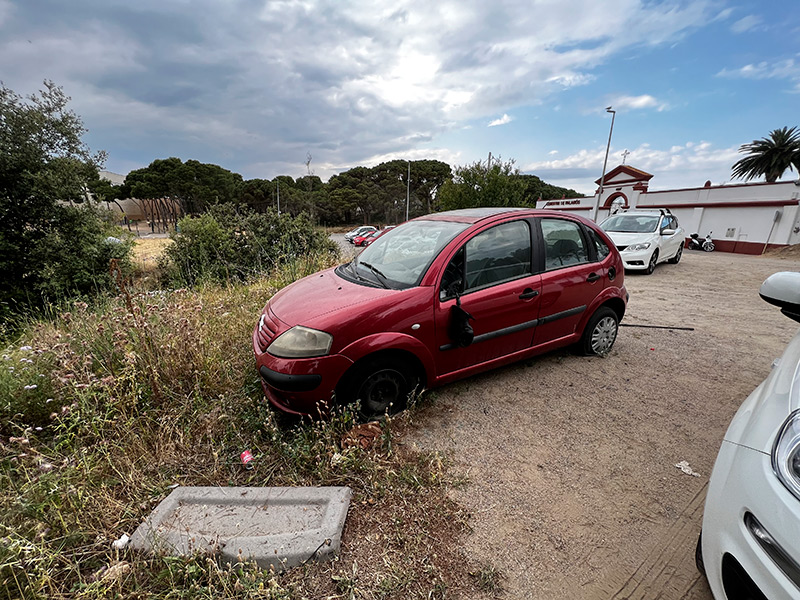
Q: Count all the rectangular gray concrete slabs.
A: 1